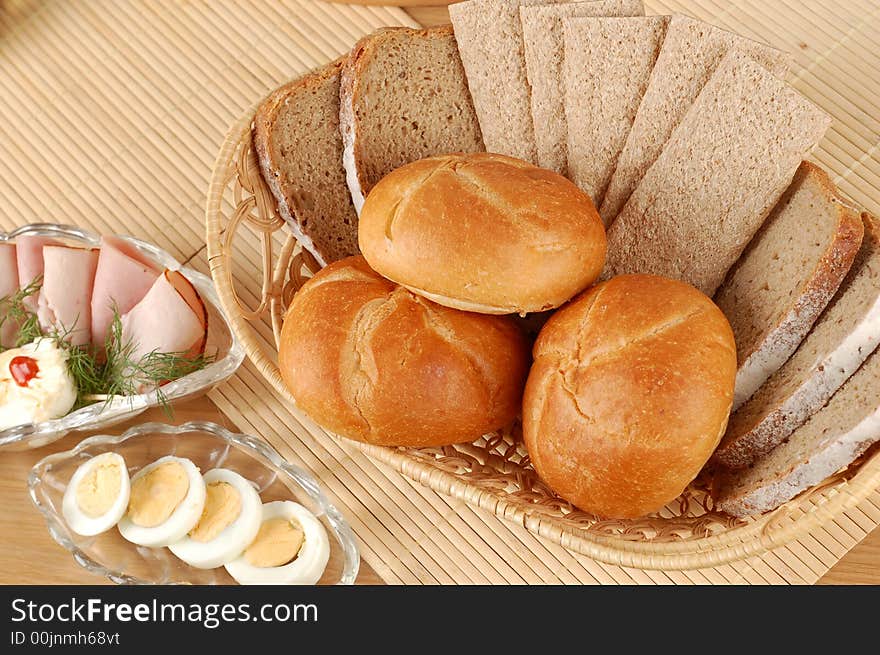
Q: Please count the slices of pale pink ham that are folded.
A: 5